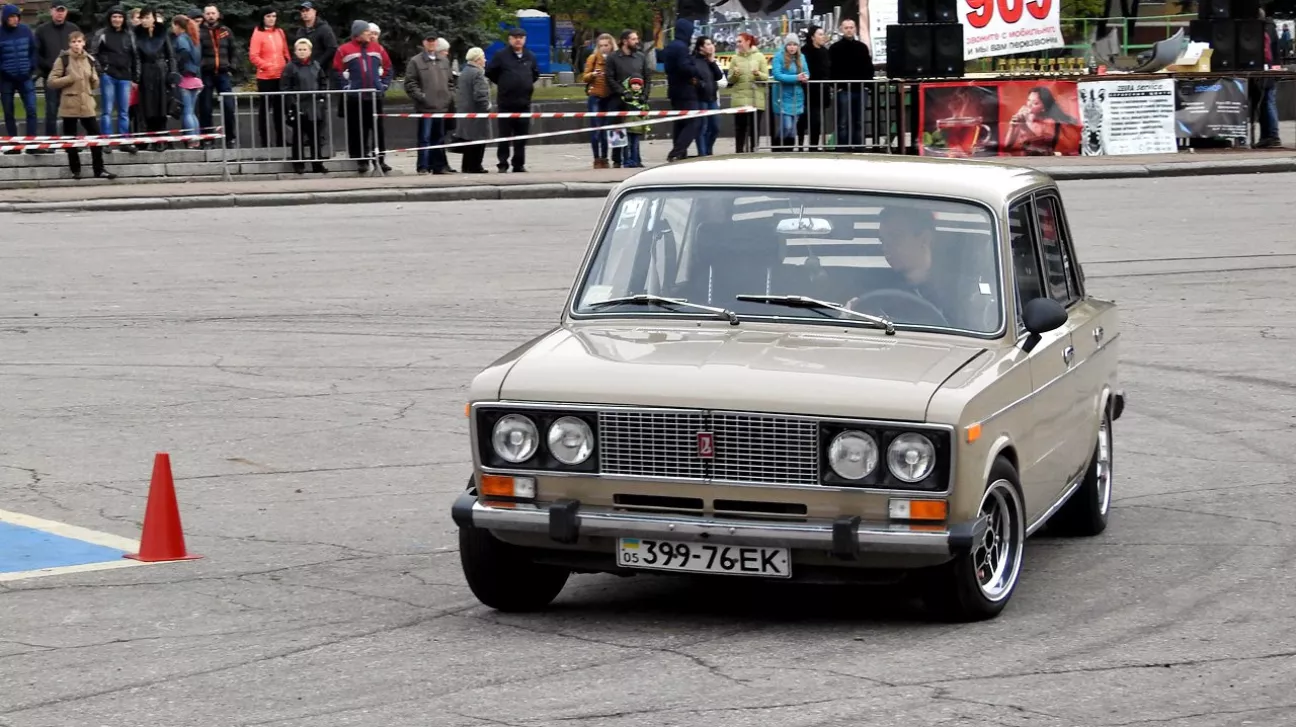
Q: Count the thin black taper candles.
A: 0